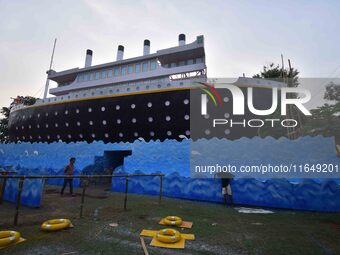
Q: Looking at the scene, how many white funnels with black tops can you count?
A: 4